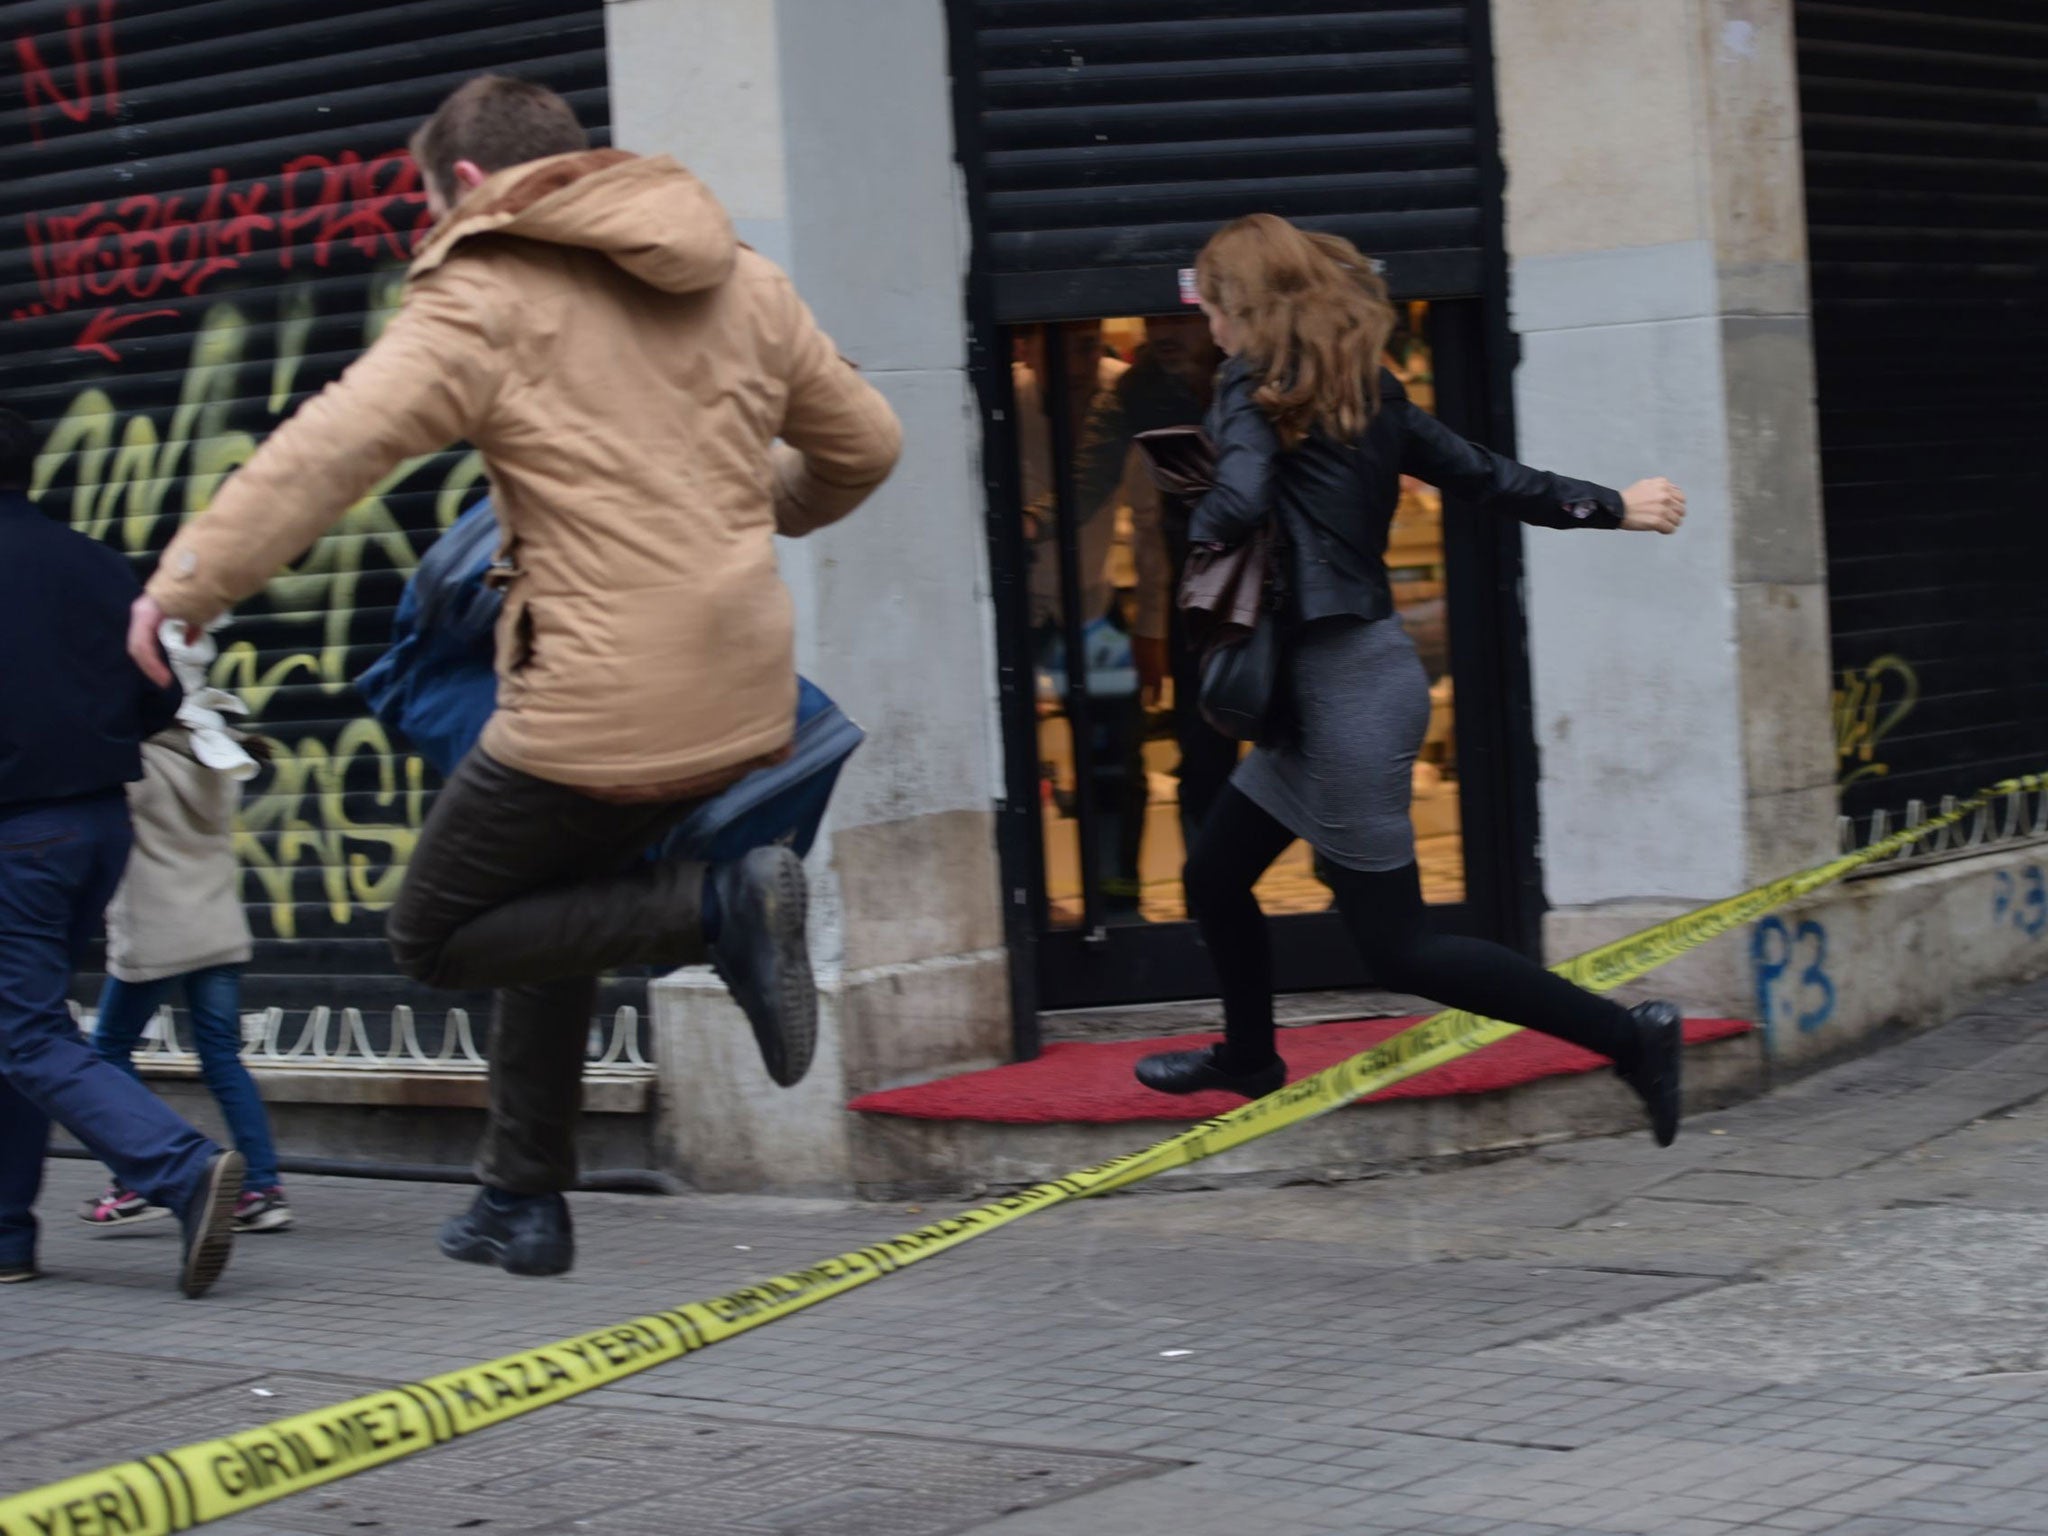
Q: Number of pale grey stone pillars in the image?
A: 2